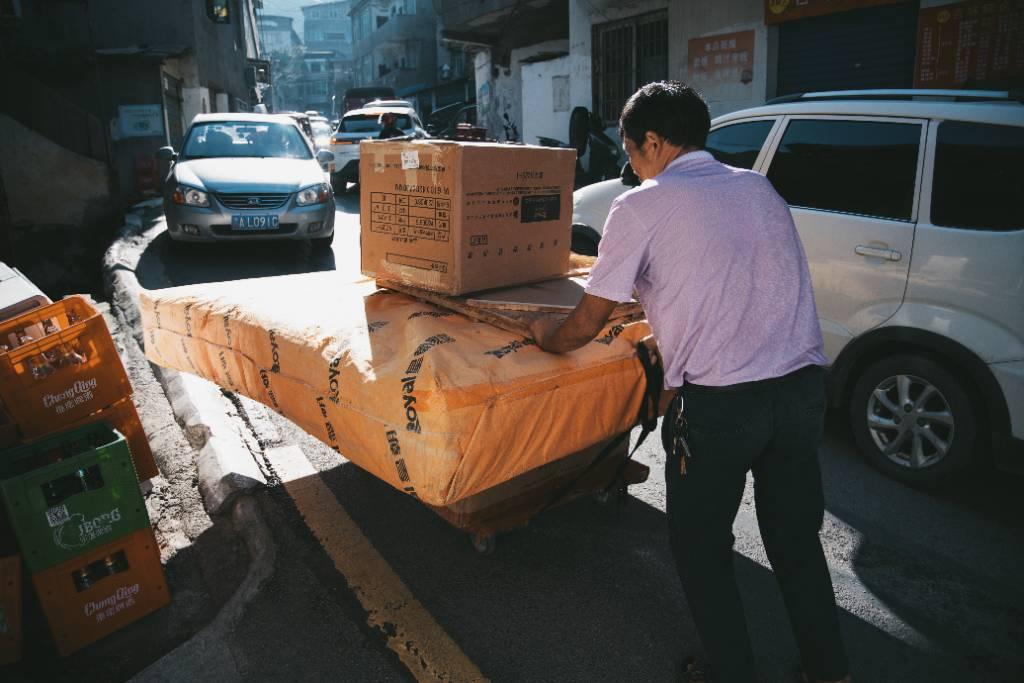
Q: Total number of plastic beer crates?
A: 5